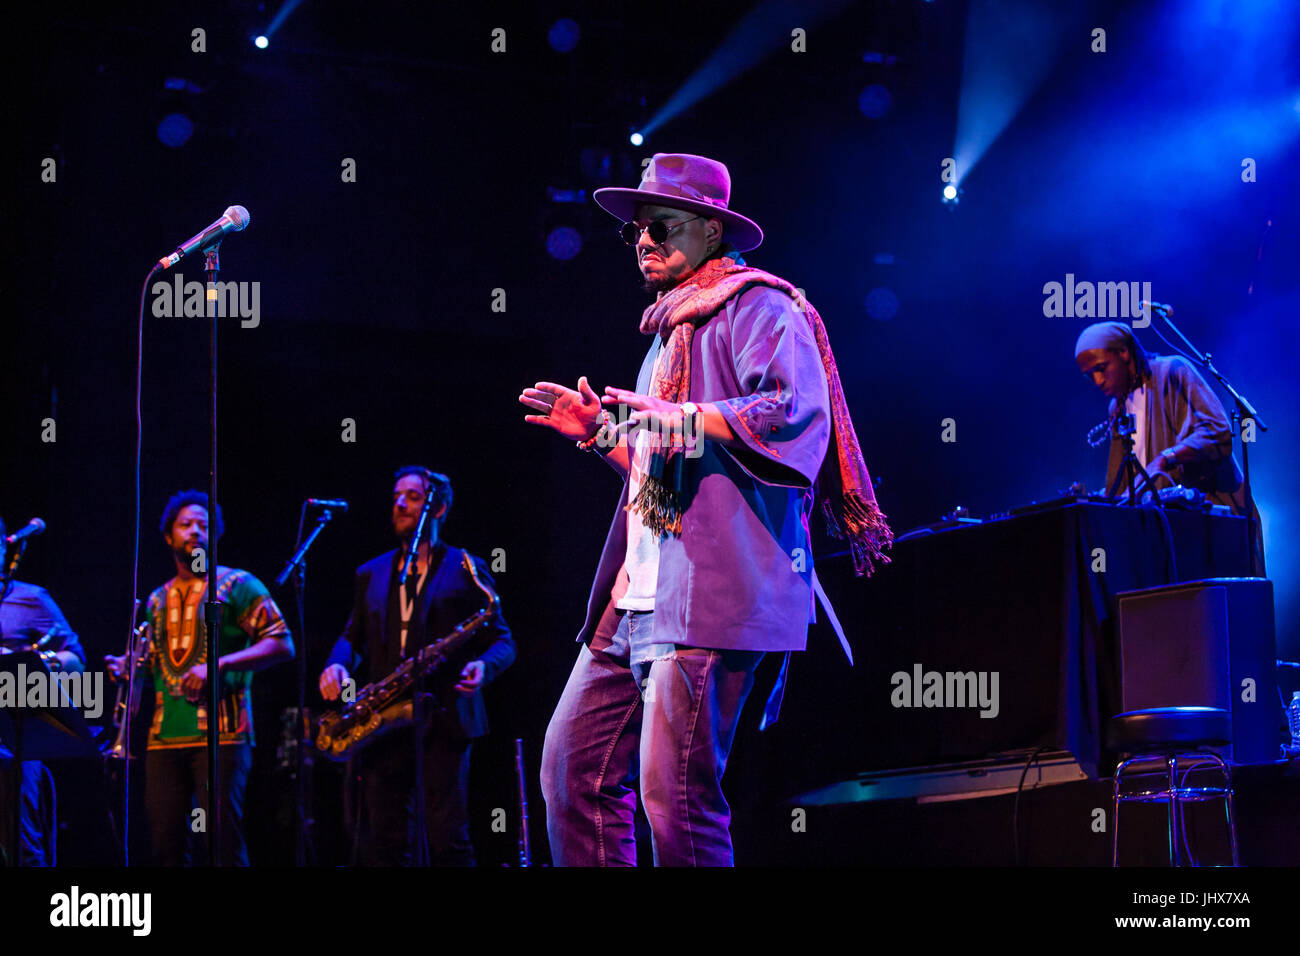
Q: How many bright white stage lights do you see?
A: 3